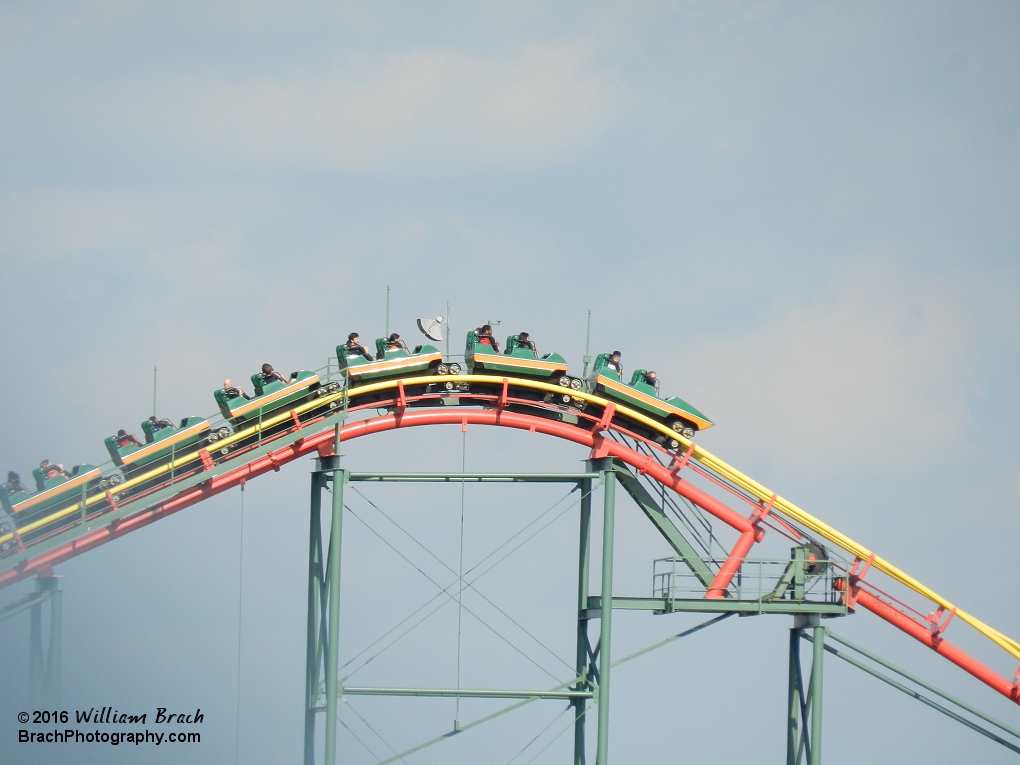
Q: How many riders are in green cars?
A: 12